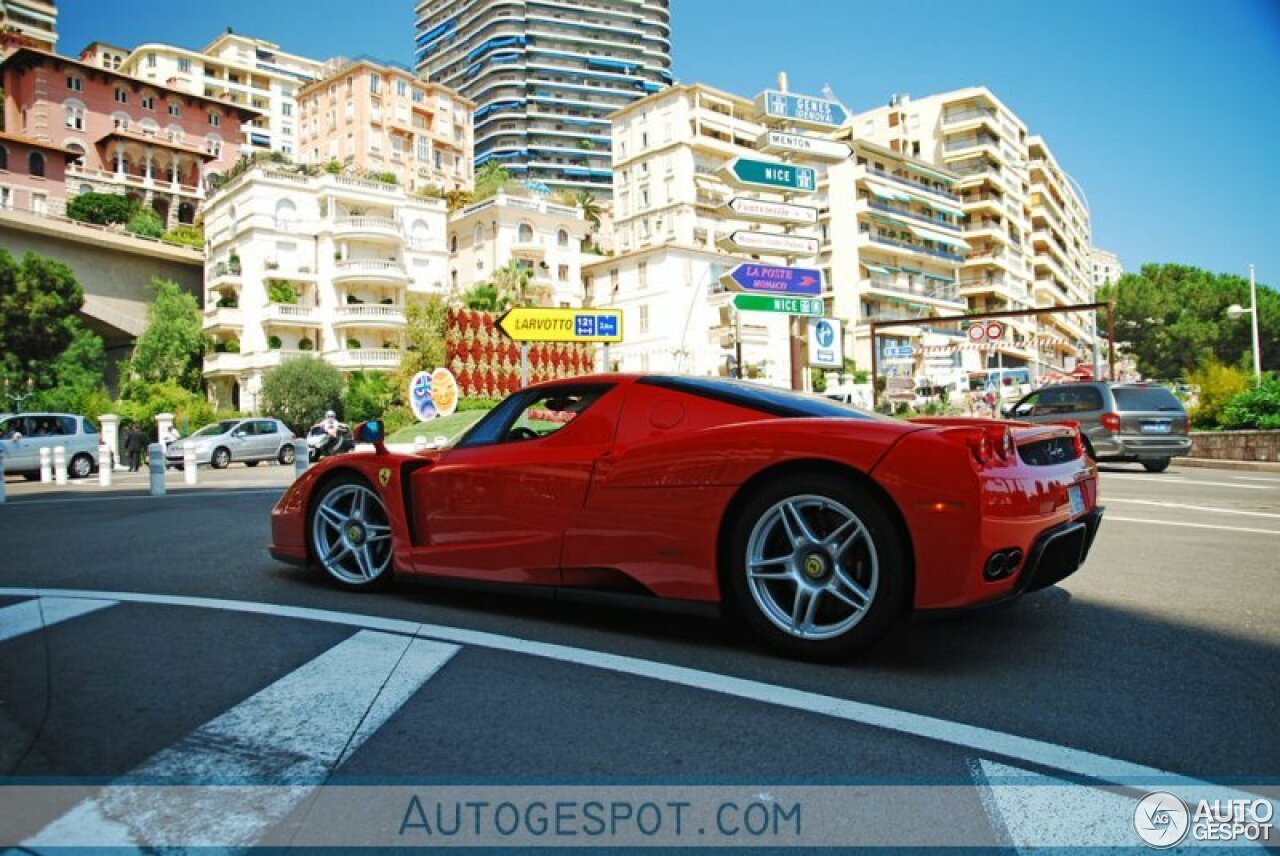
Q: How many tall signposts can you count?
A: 1